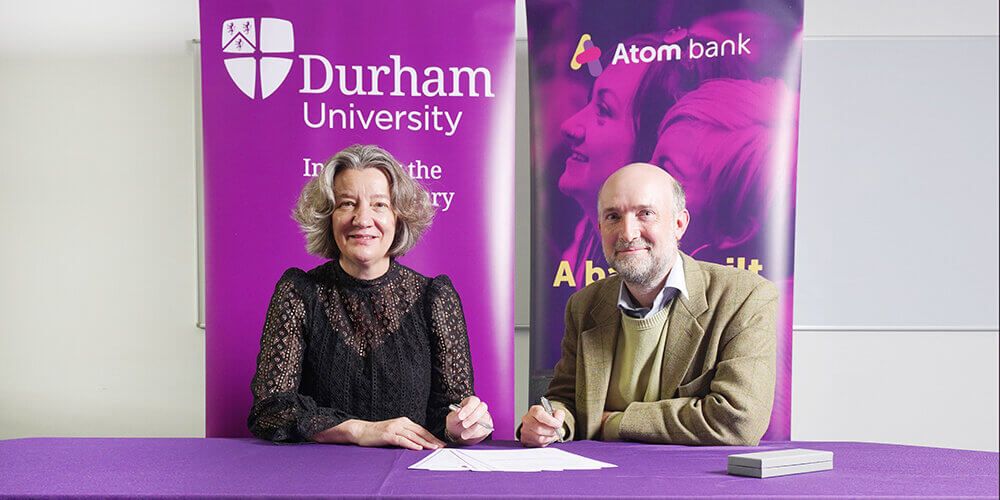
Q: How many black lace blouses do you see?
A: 1